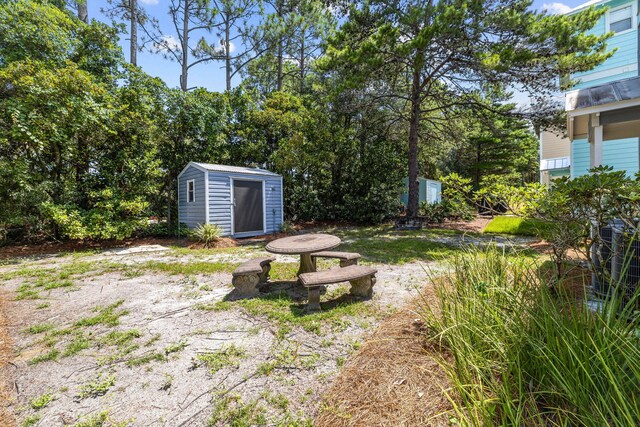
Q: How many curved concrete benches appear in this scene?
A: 3